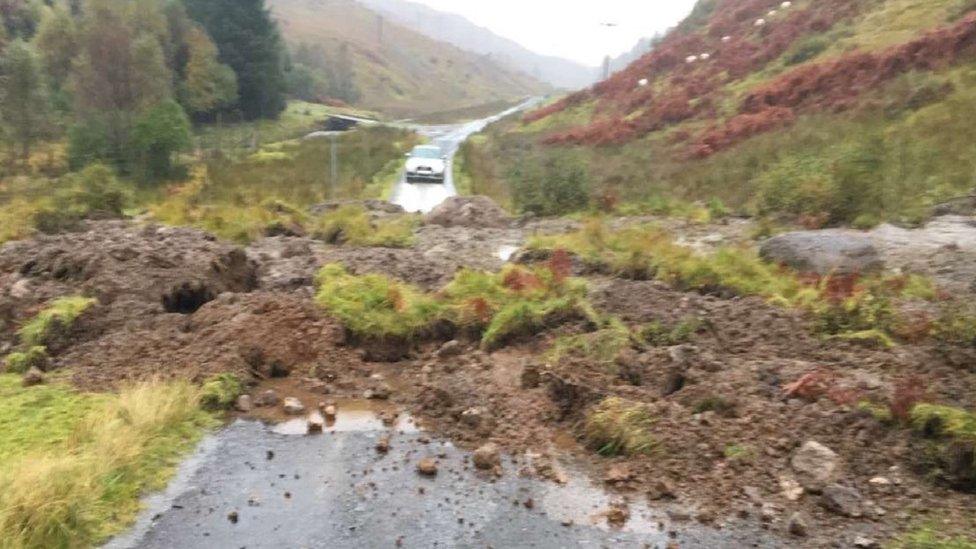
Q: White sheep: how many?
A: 7